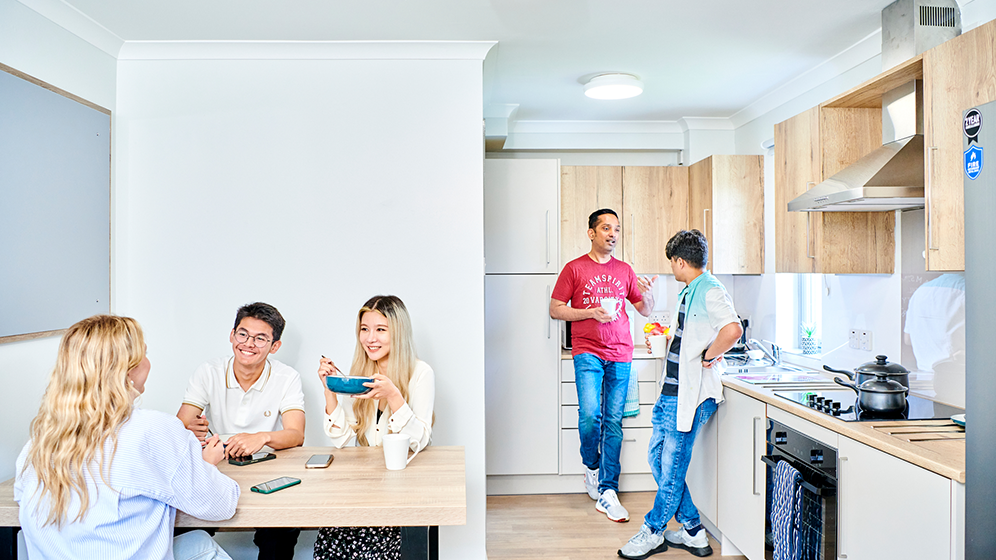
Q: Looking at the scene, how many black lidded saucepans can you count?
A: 2